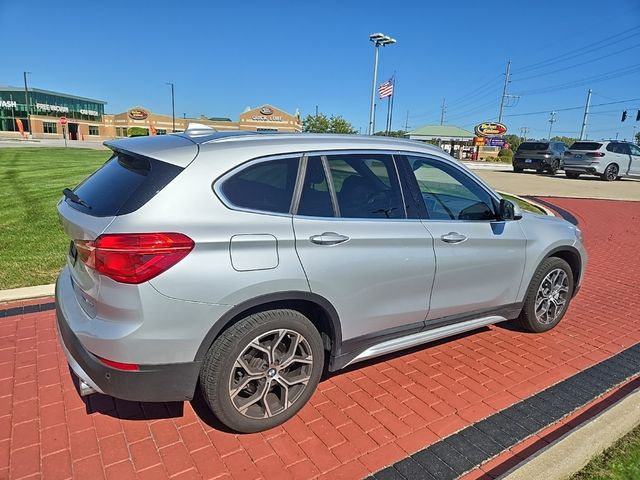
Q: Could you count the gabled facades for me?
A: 2